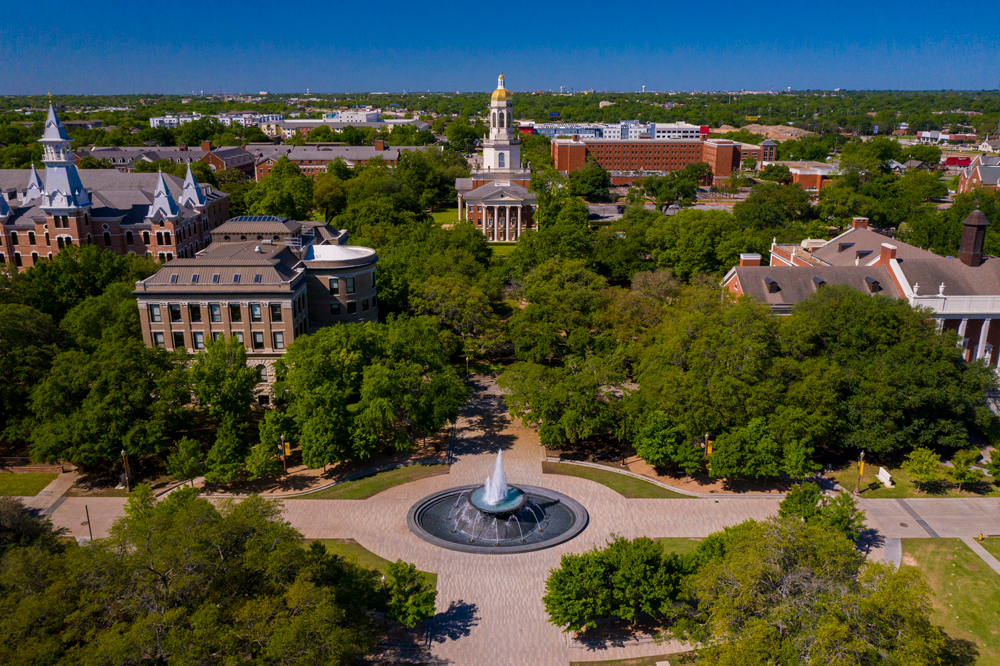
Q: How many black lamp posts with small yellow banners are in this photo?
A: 4